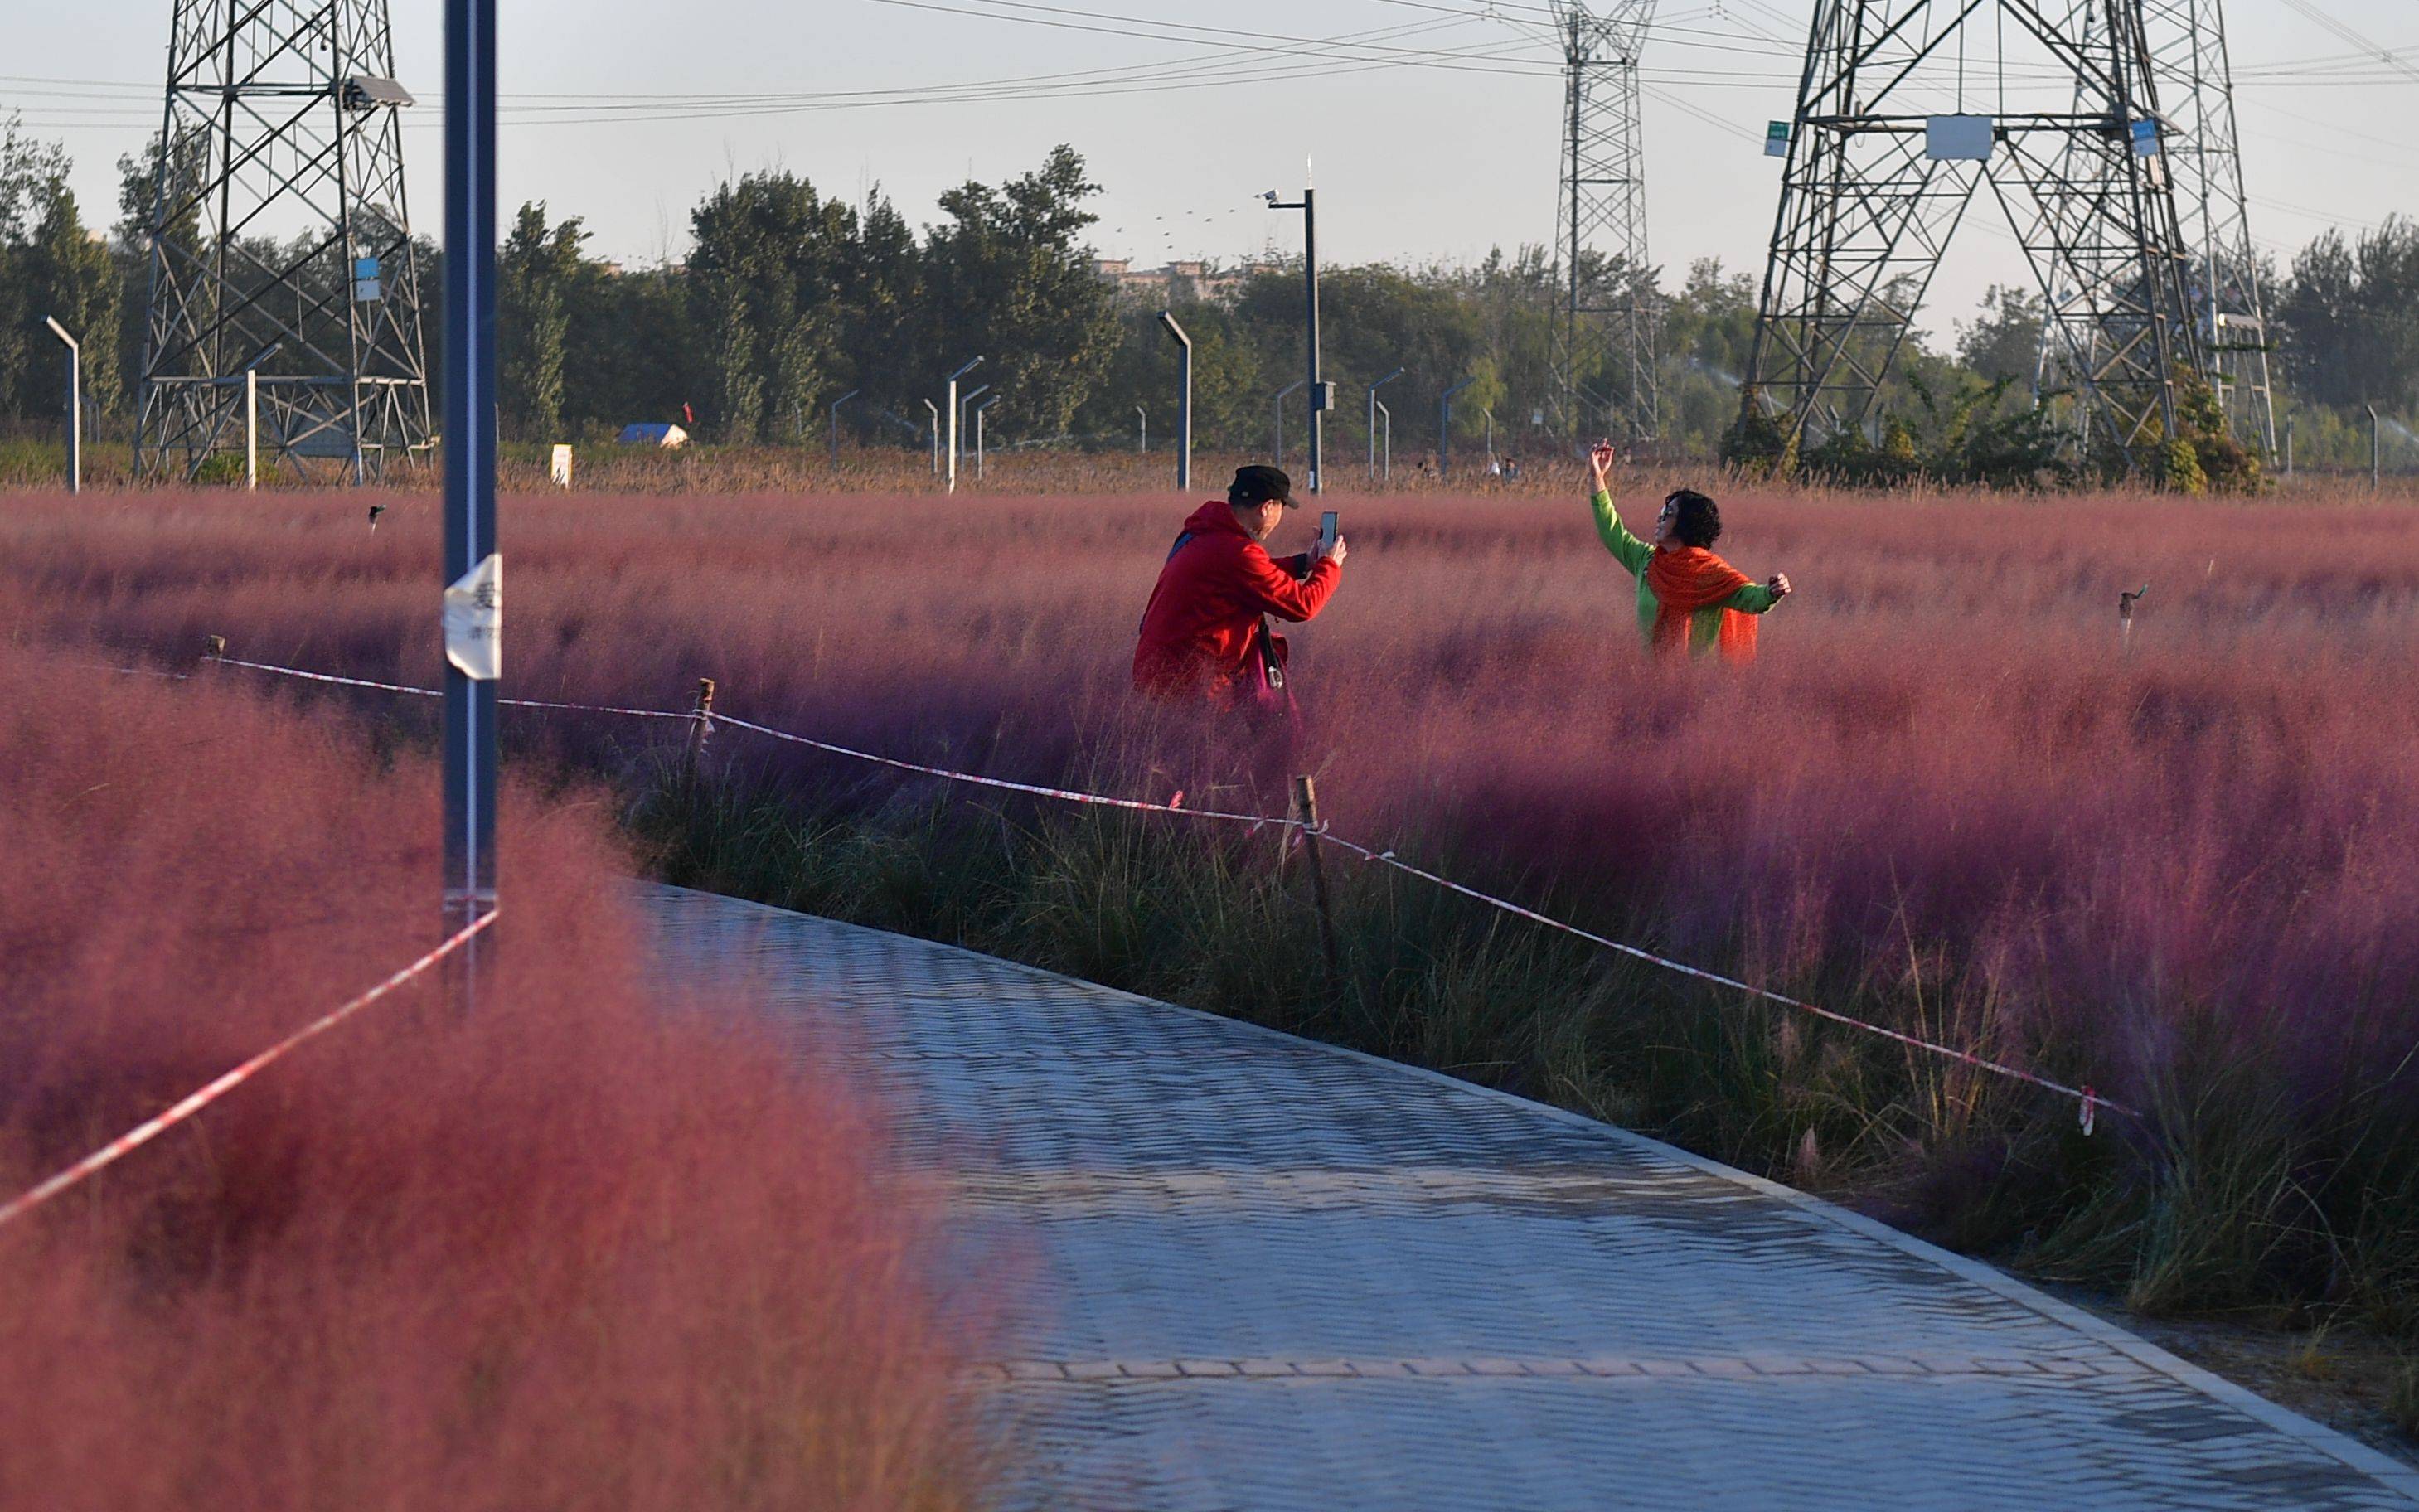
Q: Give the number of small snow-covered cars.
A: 0